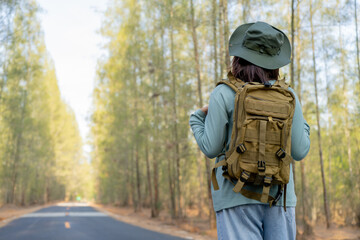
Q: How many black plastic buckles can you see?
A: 5